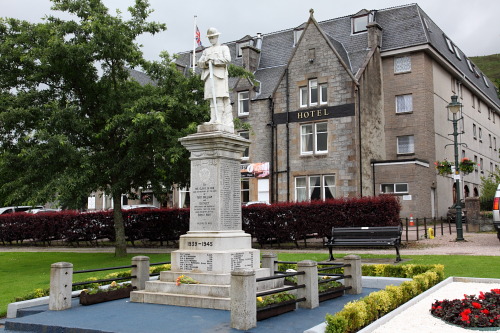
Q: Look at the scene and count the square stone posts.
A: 6